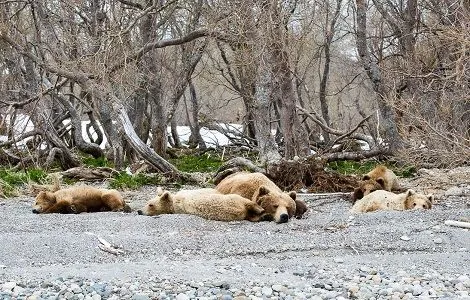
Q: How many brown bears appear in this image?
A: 5